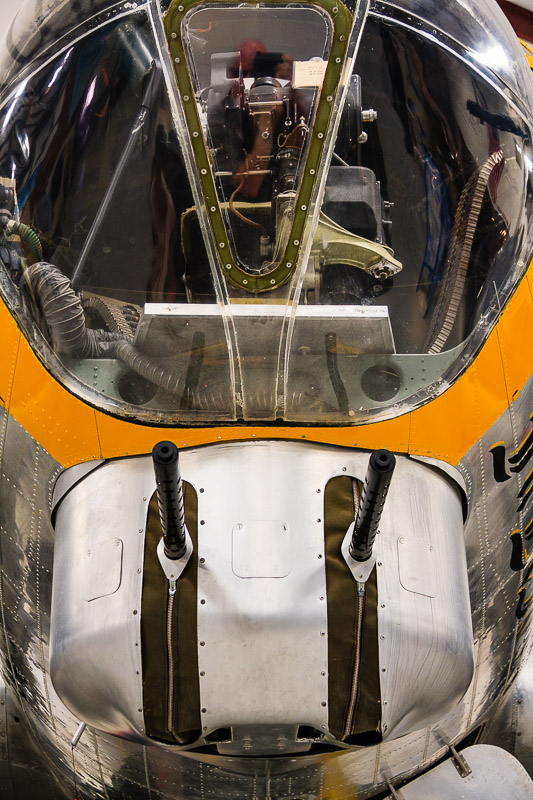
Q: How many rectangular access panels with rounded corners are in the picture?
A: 3